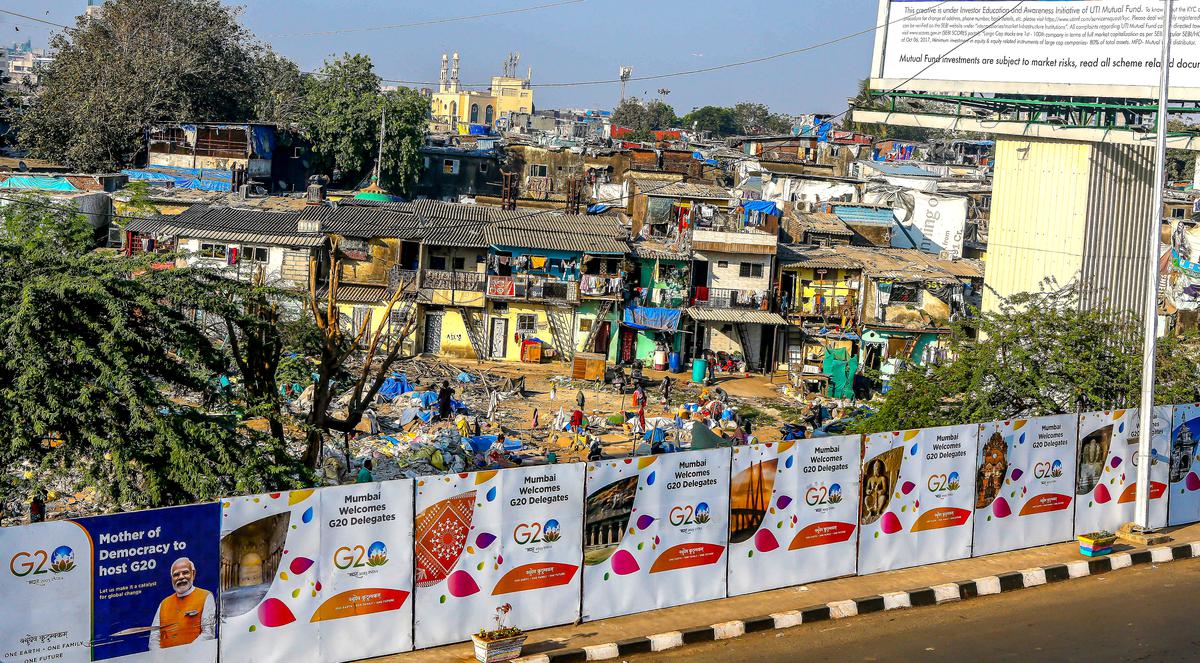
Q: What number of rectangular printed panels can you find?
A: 9